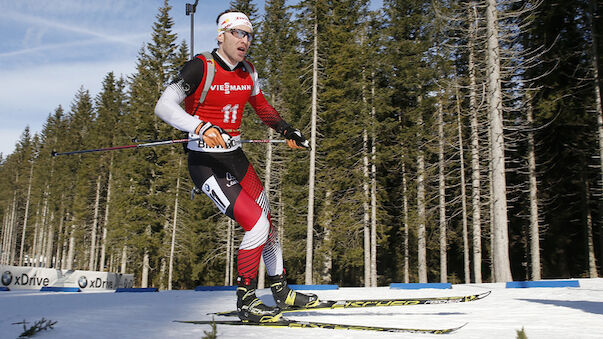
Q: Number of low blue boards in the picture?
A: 7